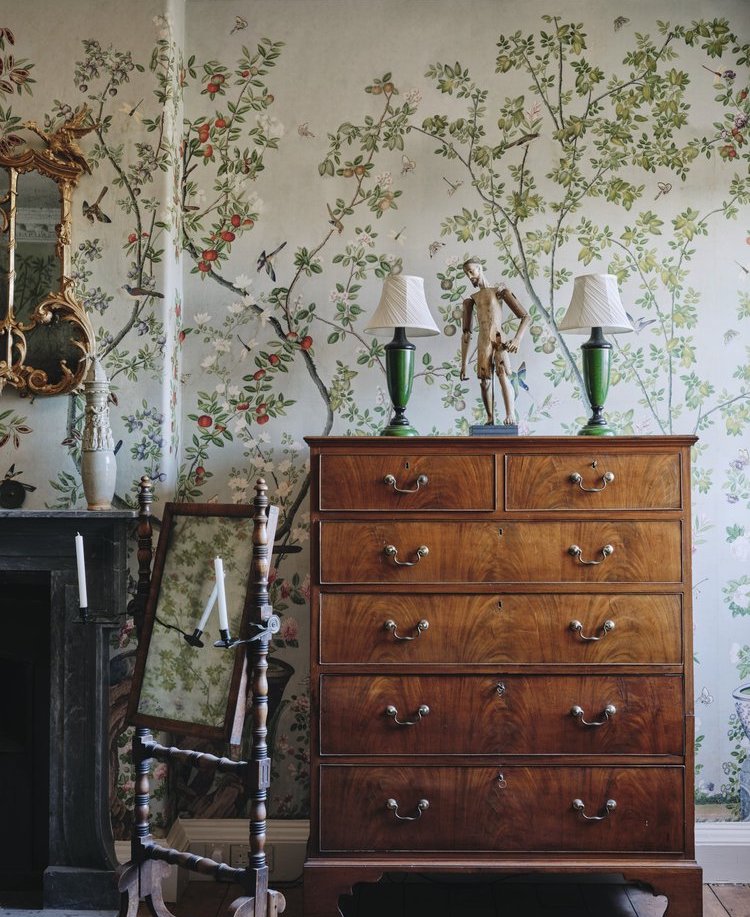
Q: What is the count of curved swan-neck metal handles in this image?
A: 10